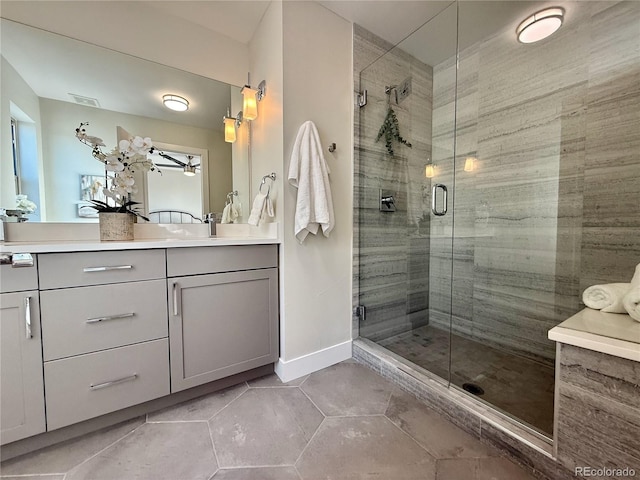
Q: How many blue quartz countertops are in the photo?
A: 0